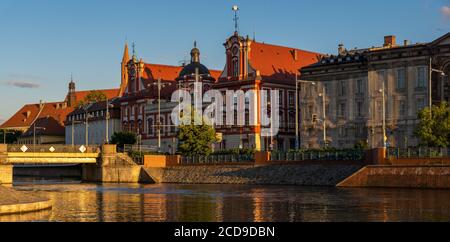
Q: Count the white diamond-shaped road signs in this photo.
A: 3